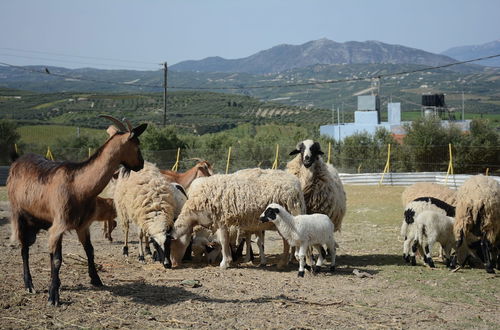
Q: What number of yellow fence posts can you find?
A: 9